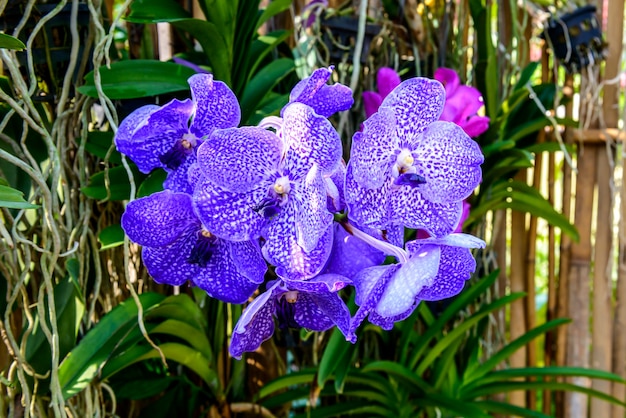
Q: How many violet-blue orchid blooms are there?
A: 7